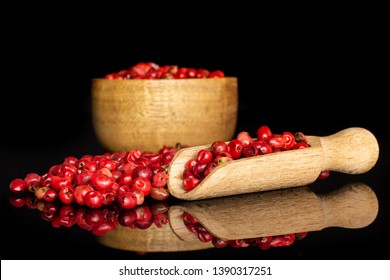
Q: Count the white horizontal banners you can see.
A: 1